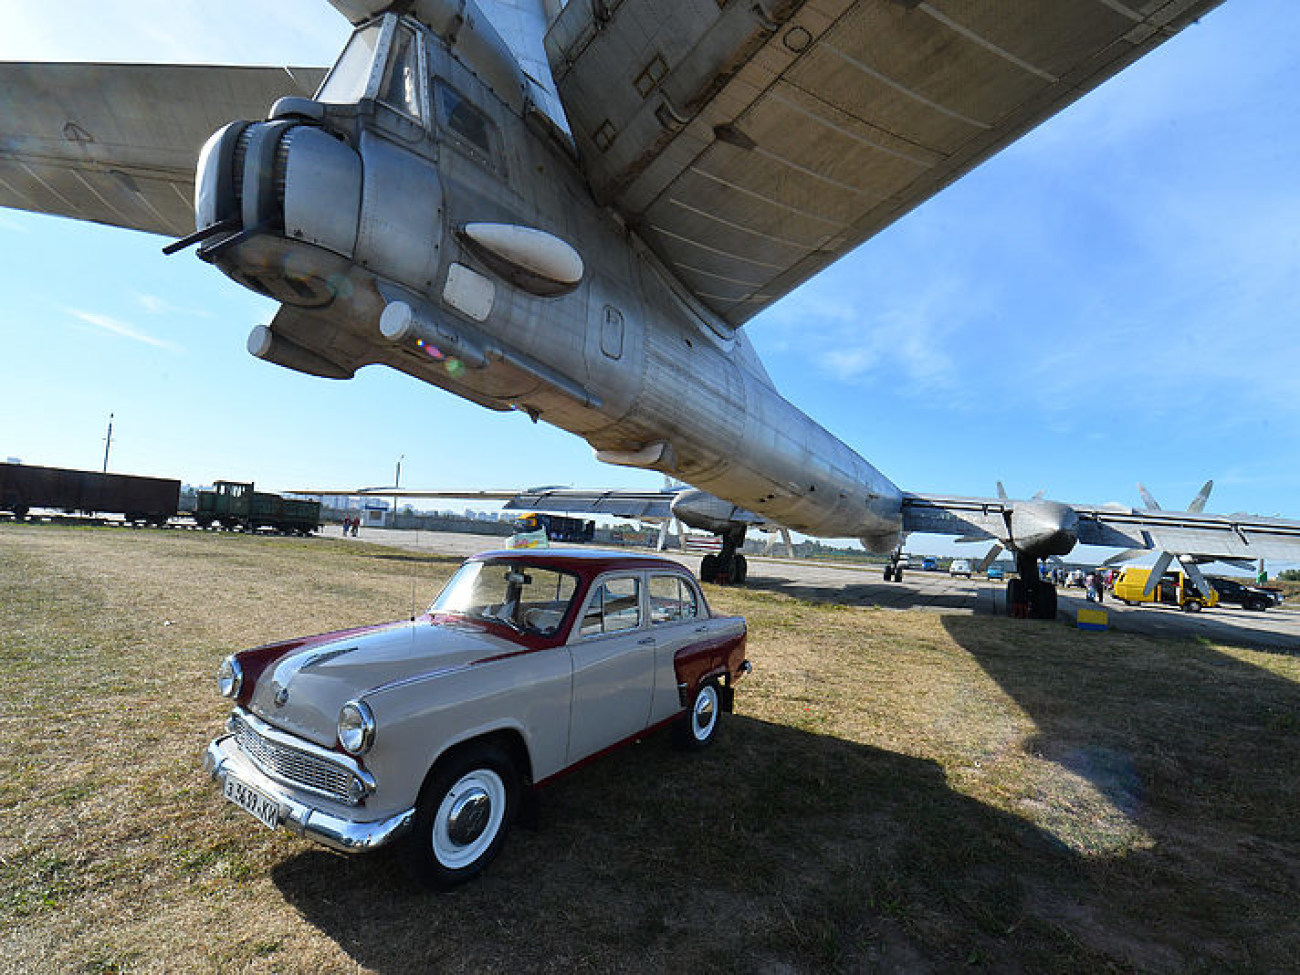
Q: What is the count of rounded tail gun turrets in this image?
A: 1